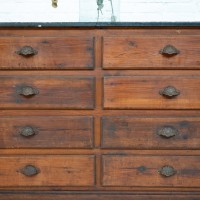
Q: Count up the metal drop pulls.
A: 8